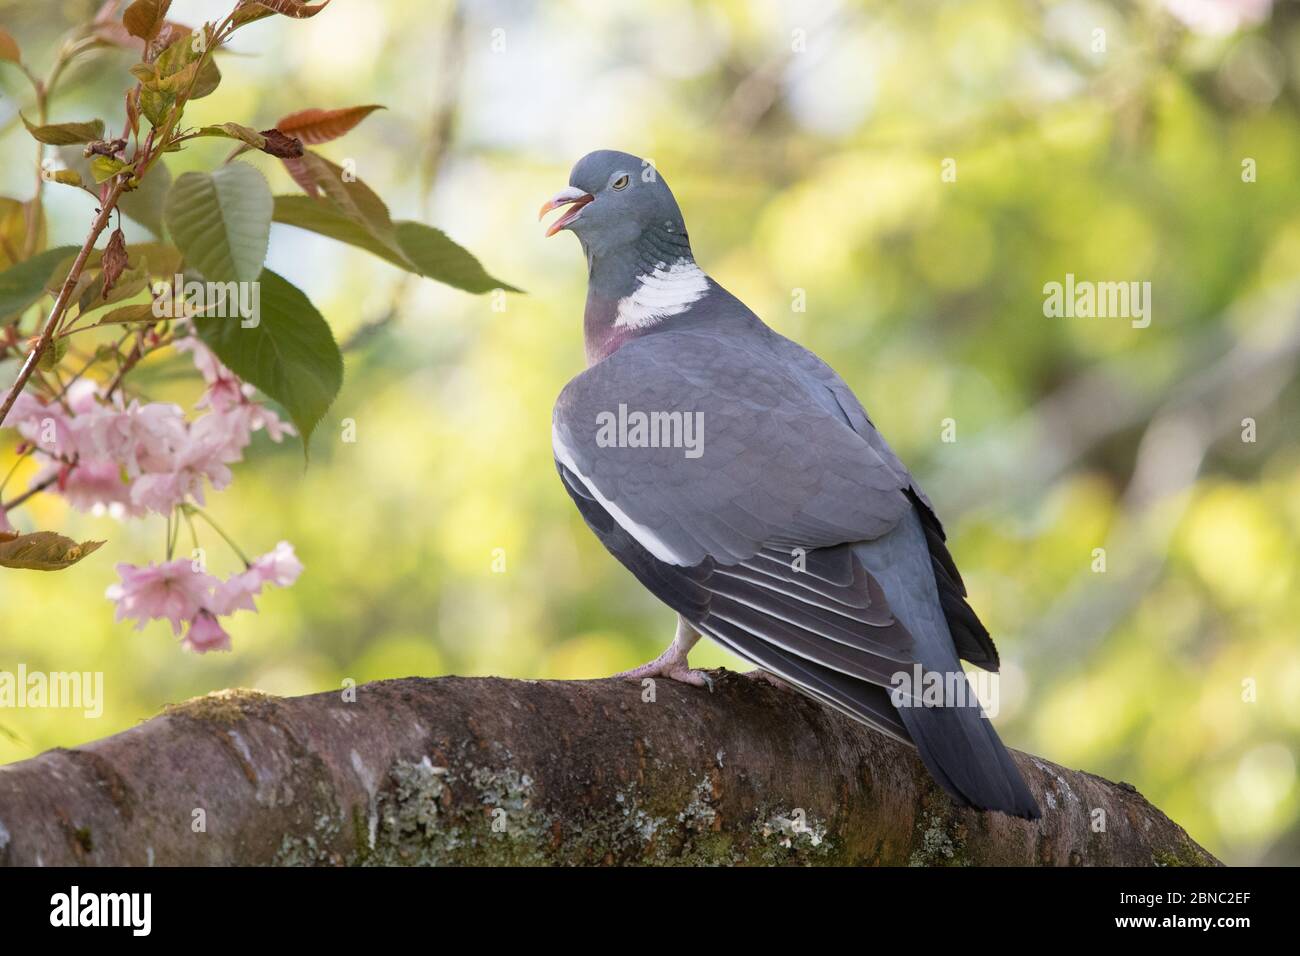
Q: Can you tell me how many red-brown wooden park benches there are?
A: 0